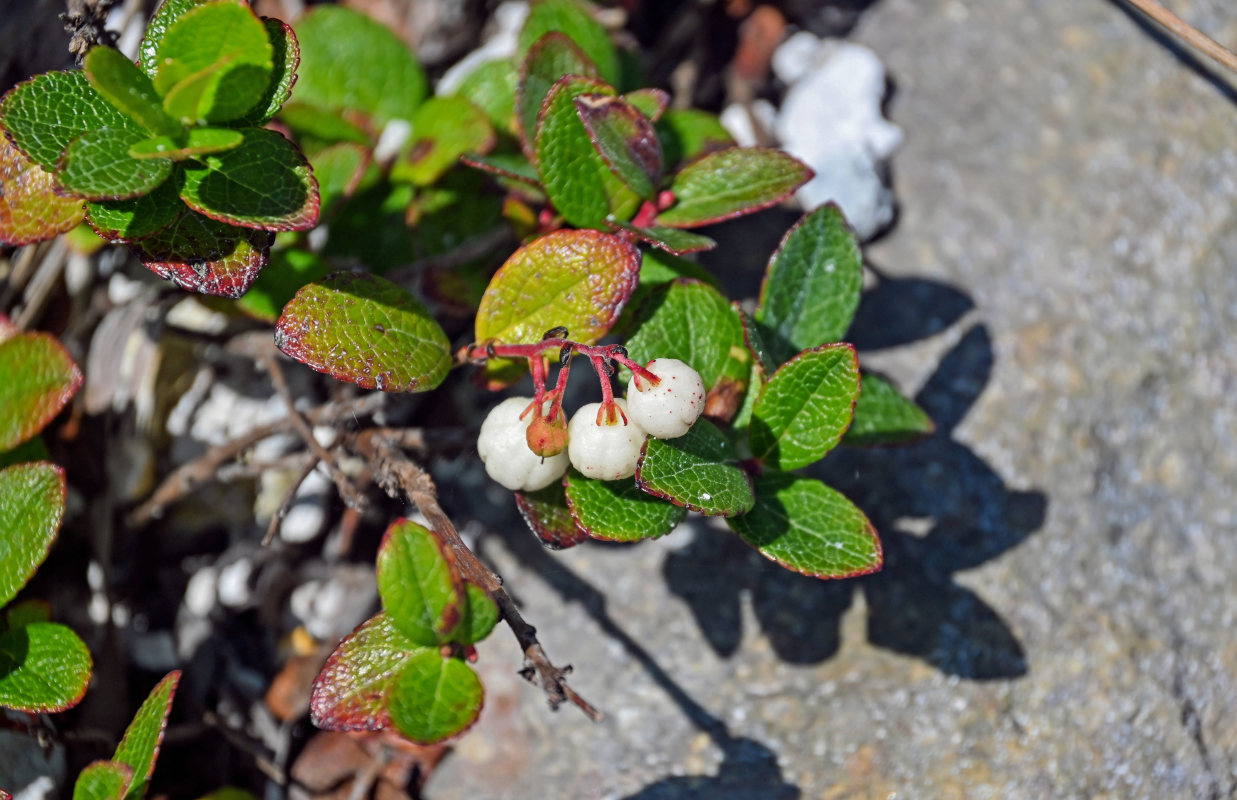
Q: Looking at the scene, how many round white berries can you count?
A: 3